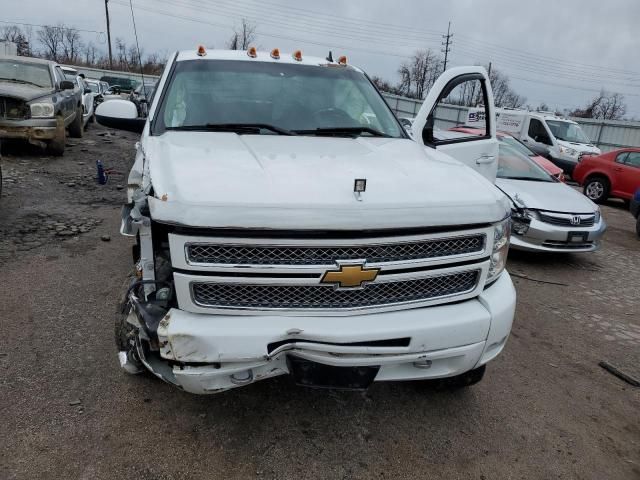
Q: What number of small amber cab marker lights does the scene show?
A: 5